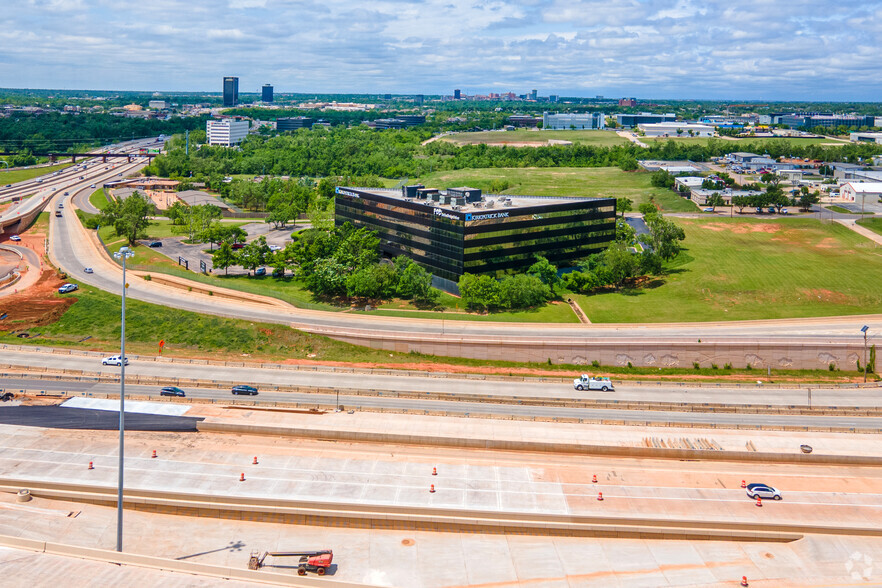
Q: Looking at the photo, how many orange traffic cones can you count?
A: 11